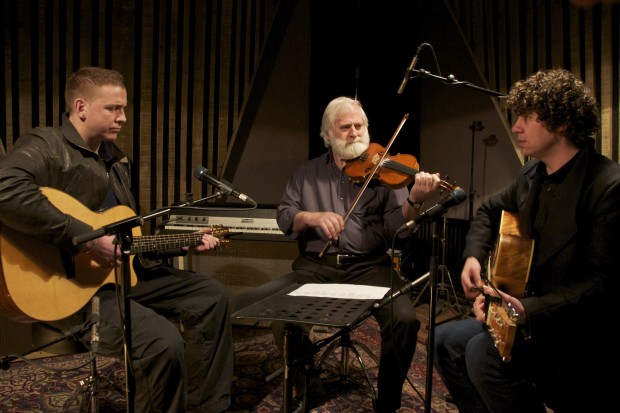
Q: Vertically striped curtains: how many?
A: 2